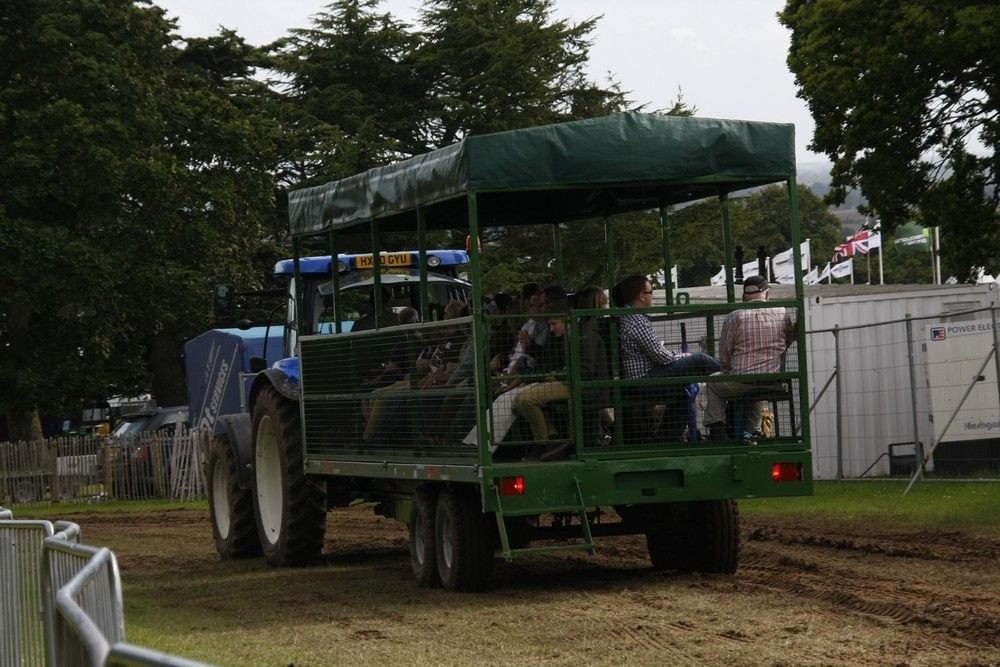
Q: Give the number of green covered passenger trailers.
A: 1